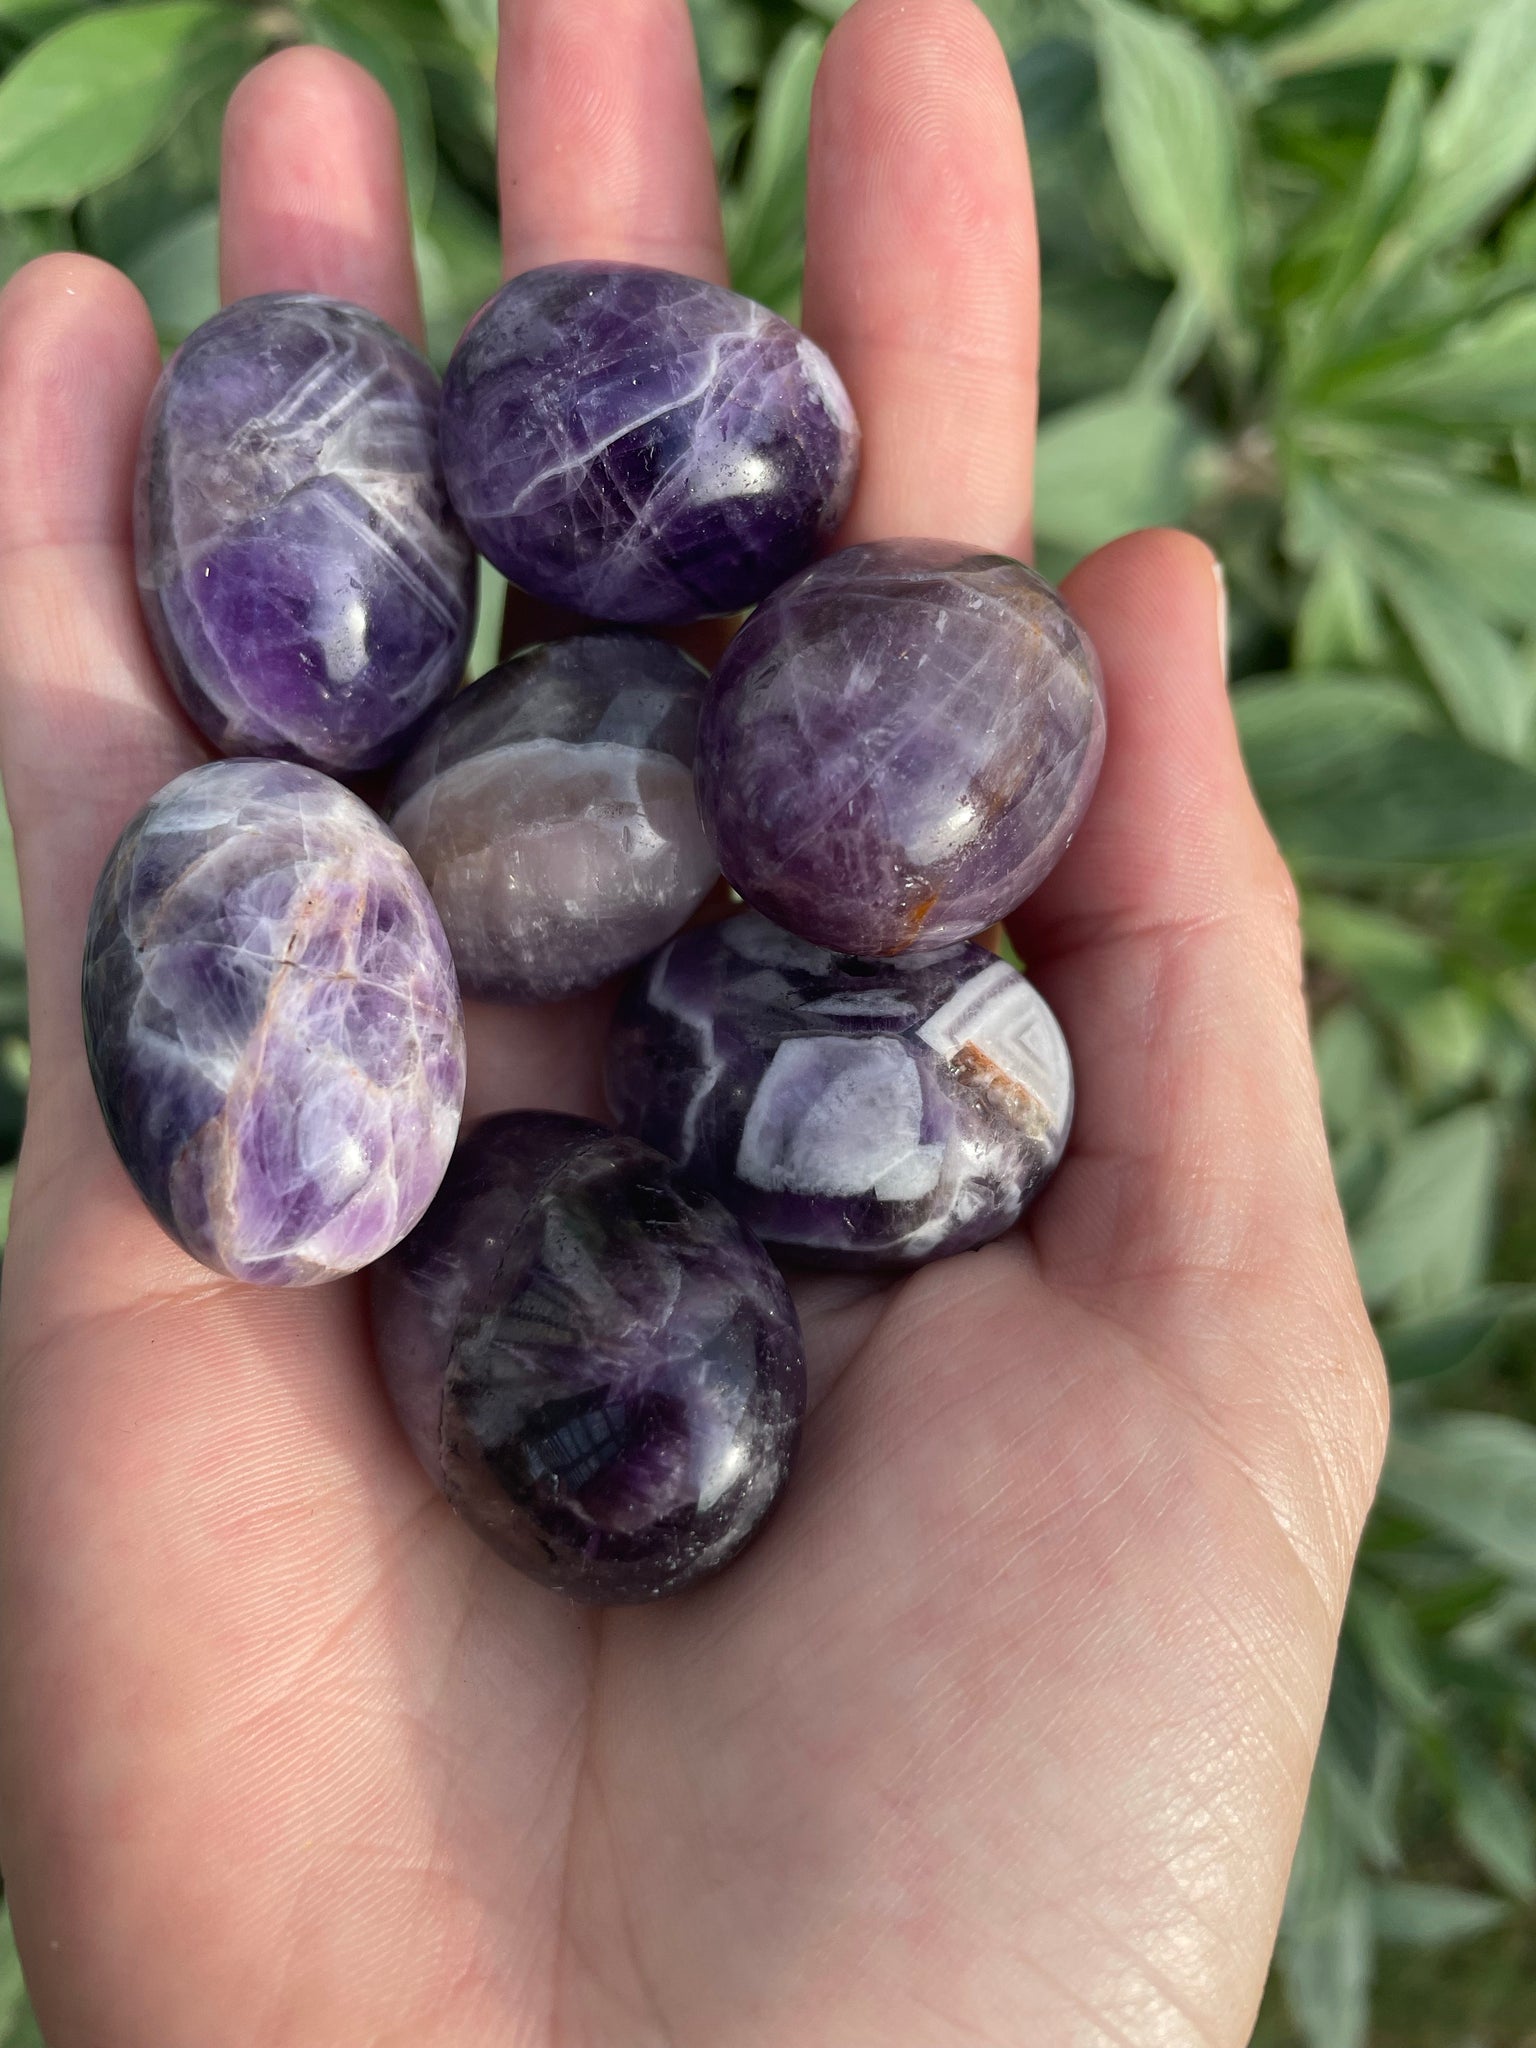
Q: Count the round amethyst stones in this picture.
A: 7